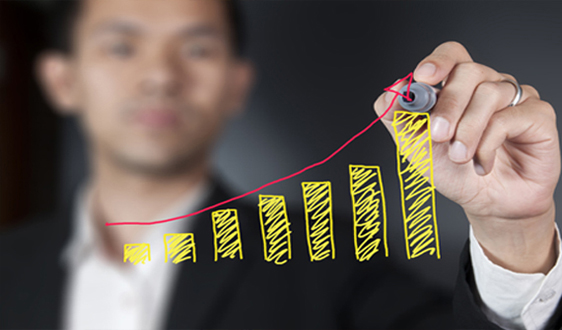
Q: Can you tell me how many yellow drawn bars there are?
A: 7